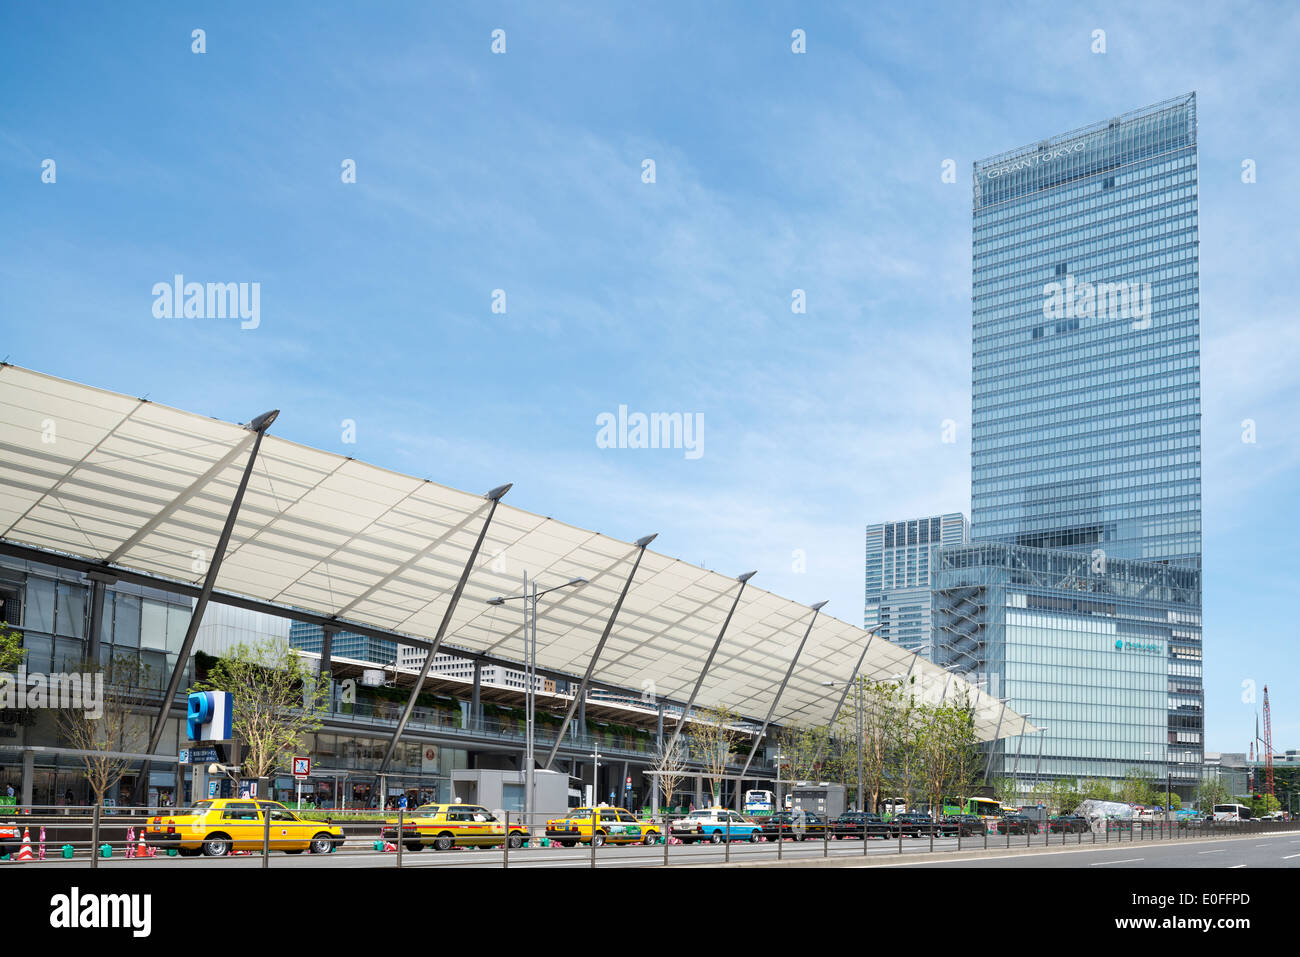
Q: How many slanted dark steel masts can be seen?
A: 12